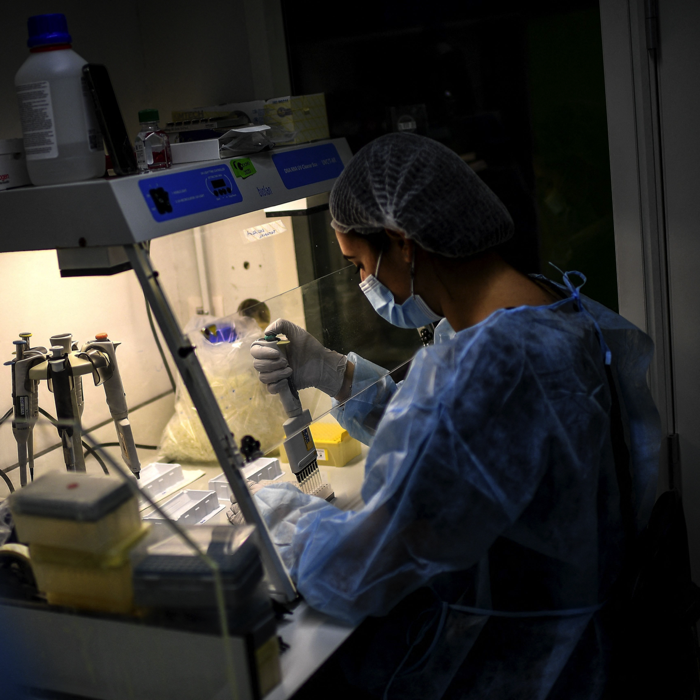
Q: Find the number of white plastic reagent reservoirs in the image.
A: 3